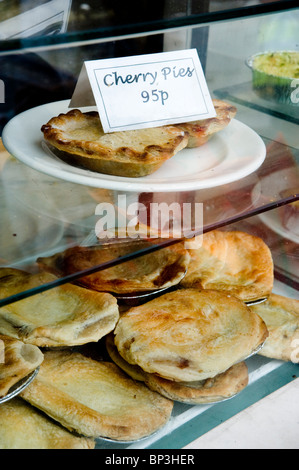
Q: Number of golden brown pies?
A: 11